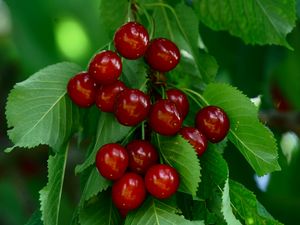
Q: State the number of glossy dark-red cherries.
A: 14